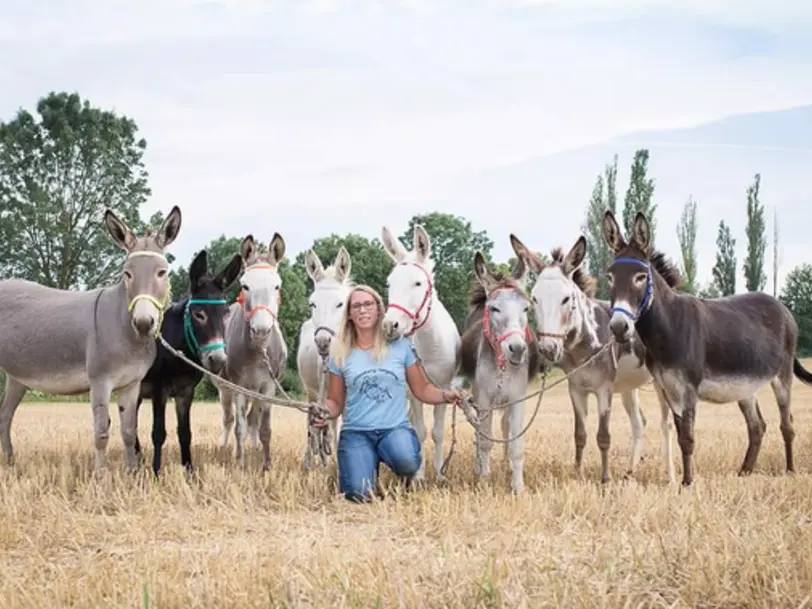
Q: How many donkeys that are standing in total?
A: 8